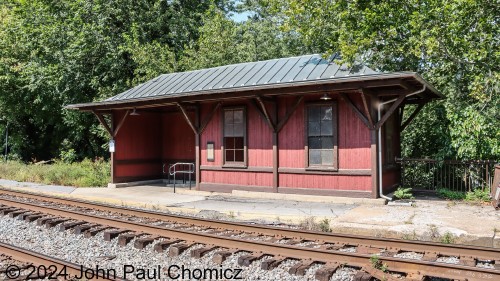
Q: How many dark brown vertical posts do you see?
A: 4